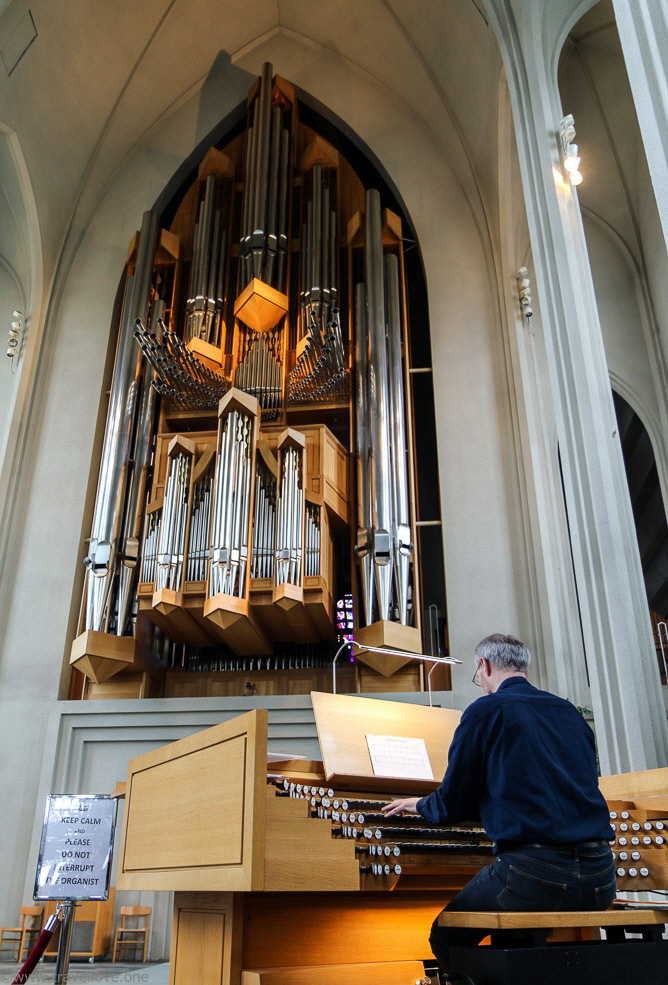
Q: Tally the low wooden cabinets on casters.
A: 1